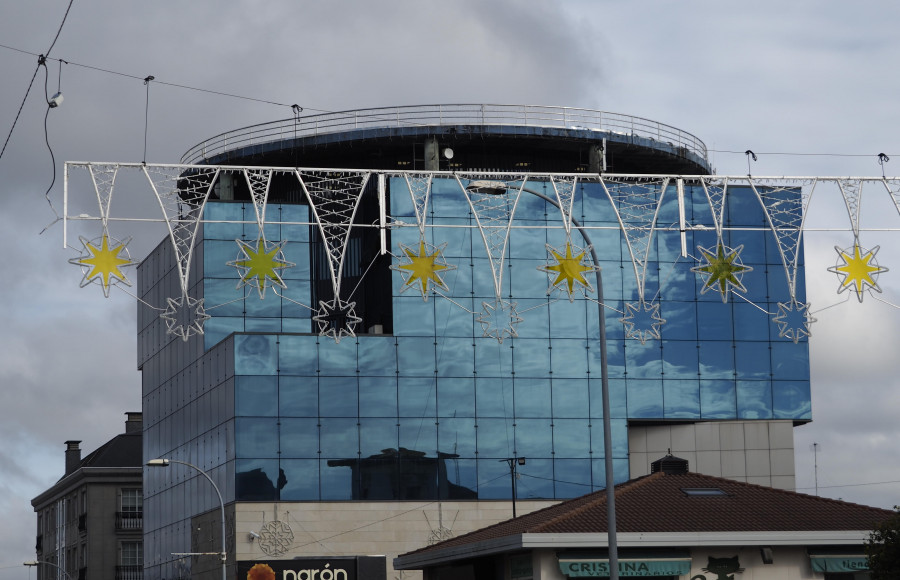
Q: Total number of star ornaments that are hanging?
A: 11